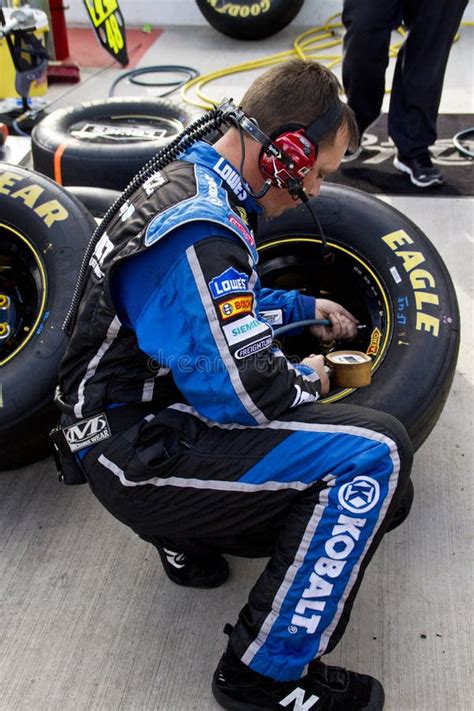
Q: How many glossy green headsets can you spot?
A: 0